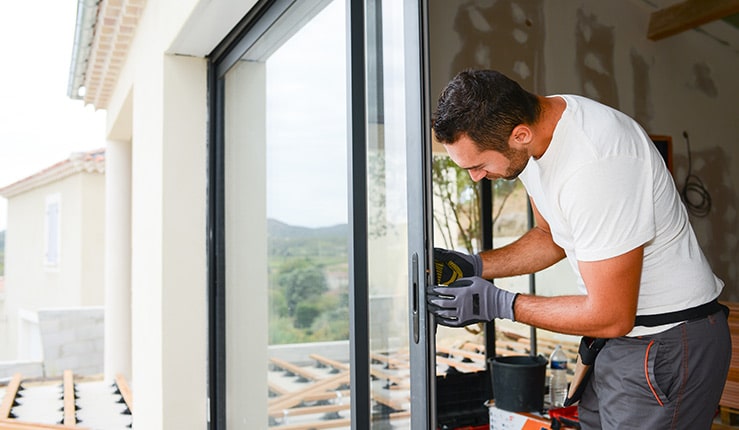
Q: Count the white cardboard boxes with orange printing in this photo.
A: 1